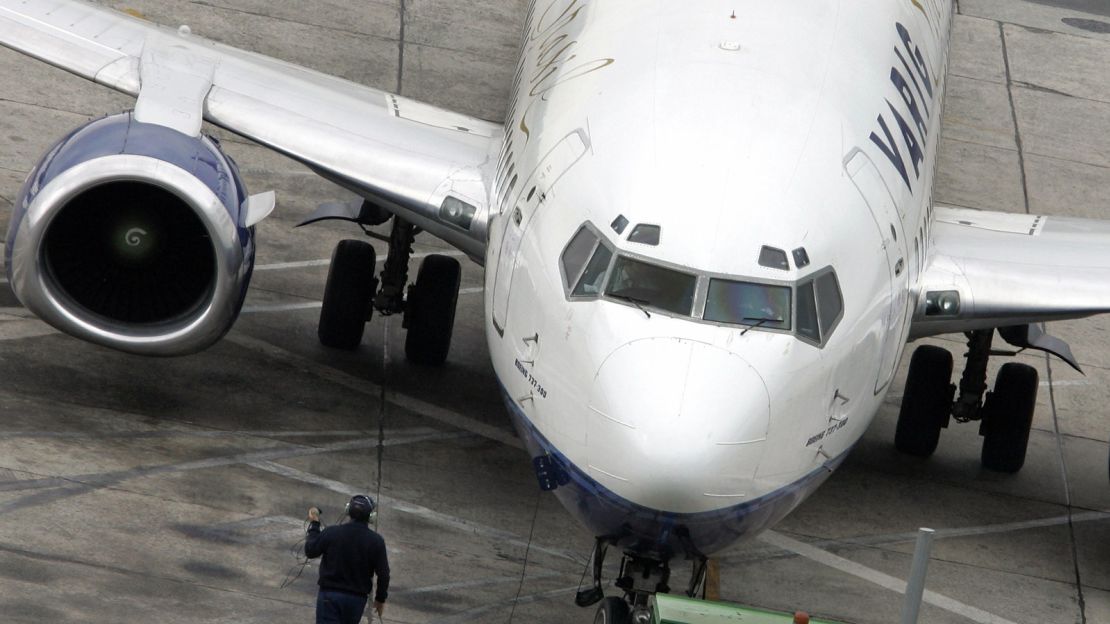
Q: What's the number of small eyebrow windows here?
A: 4